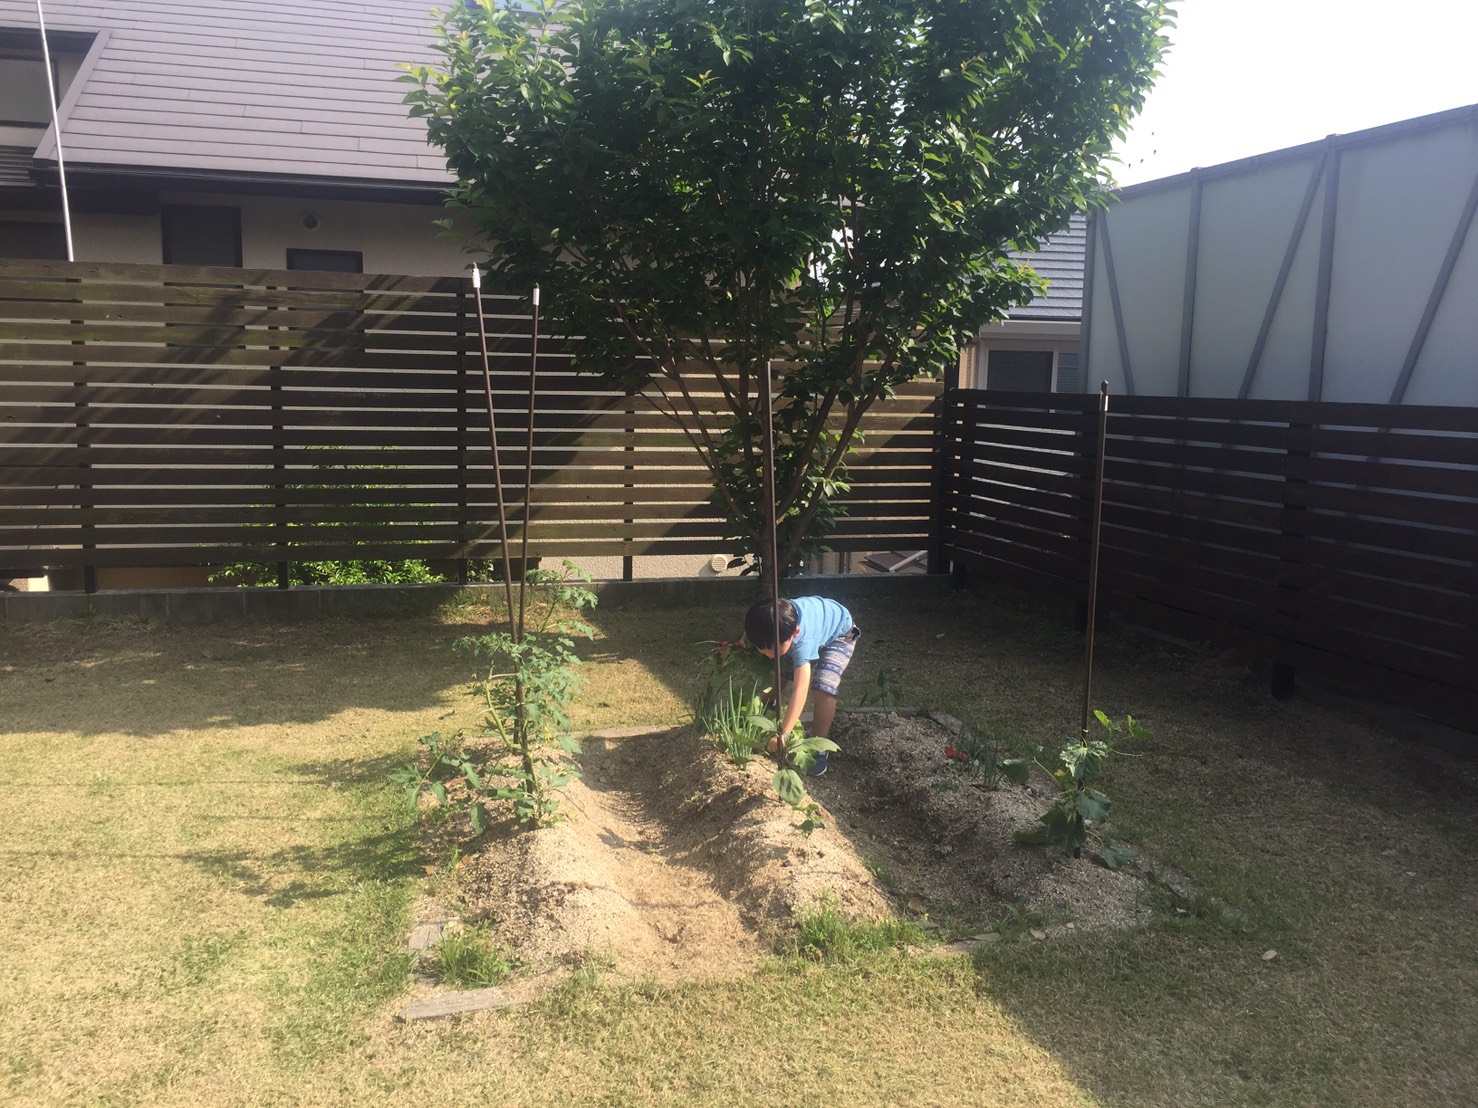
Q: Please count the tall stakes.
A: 4